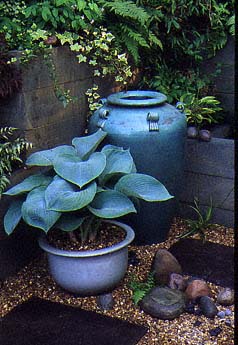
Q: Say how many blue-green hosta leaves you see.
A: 11